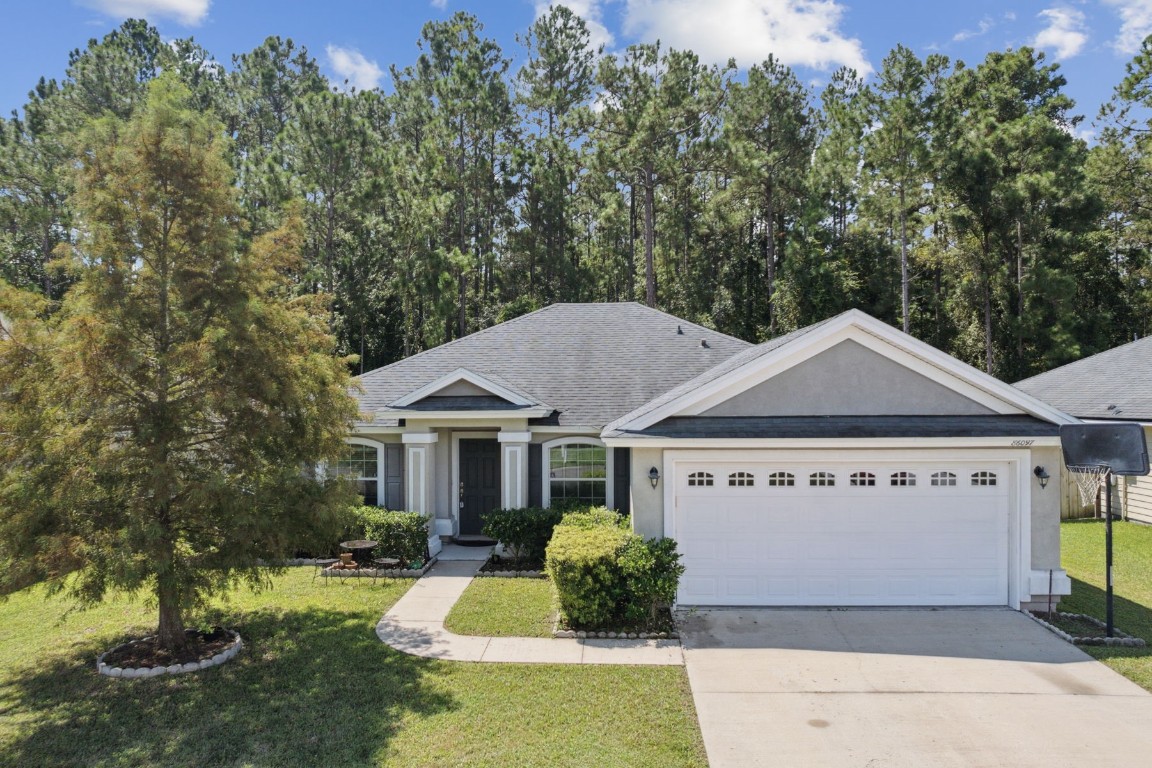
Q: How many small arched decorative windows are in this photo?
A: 8